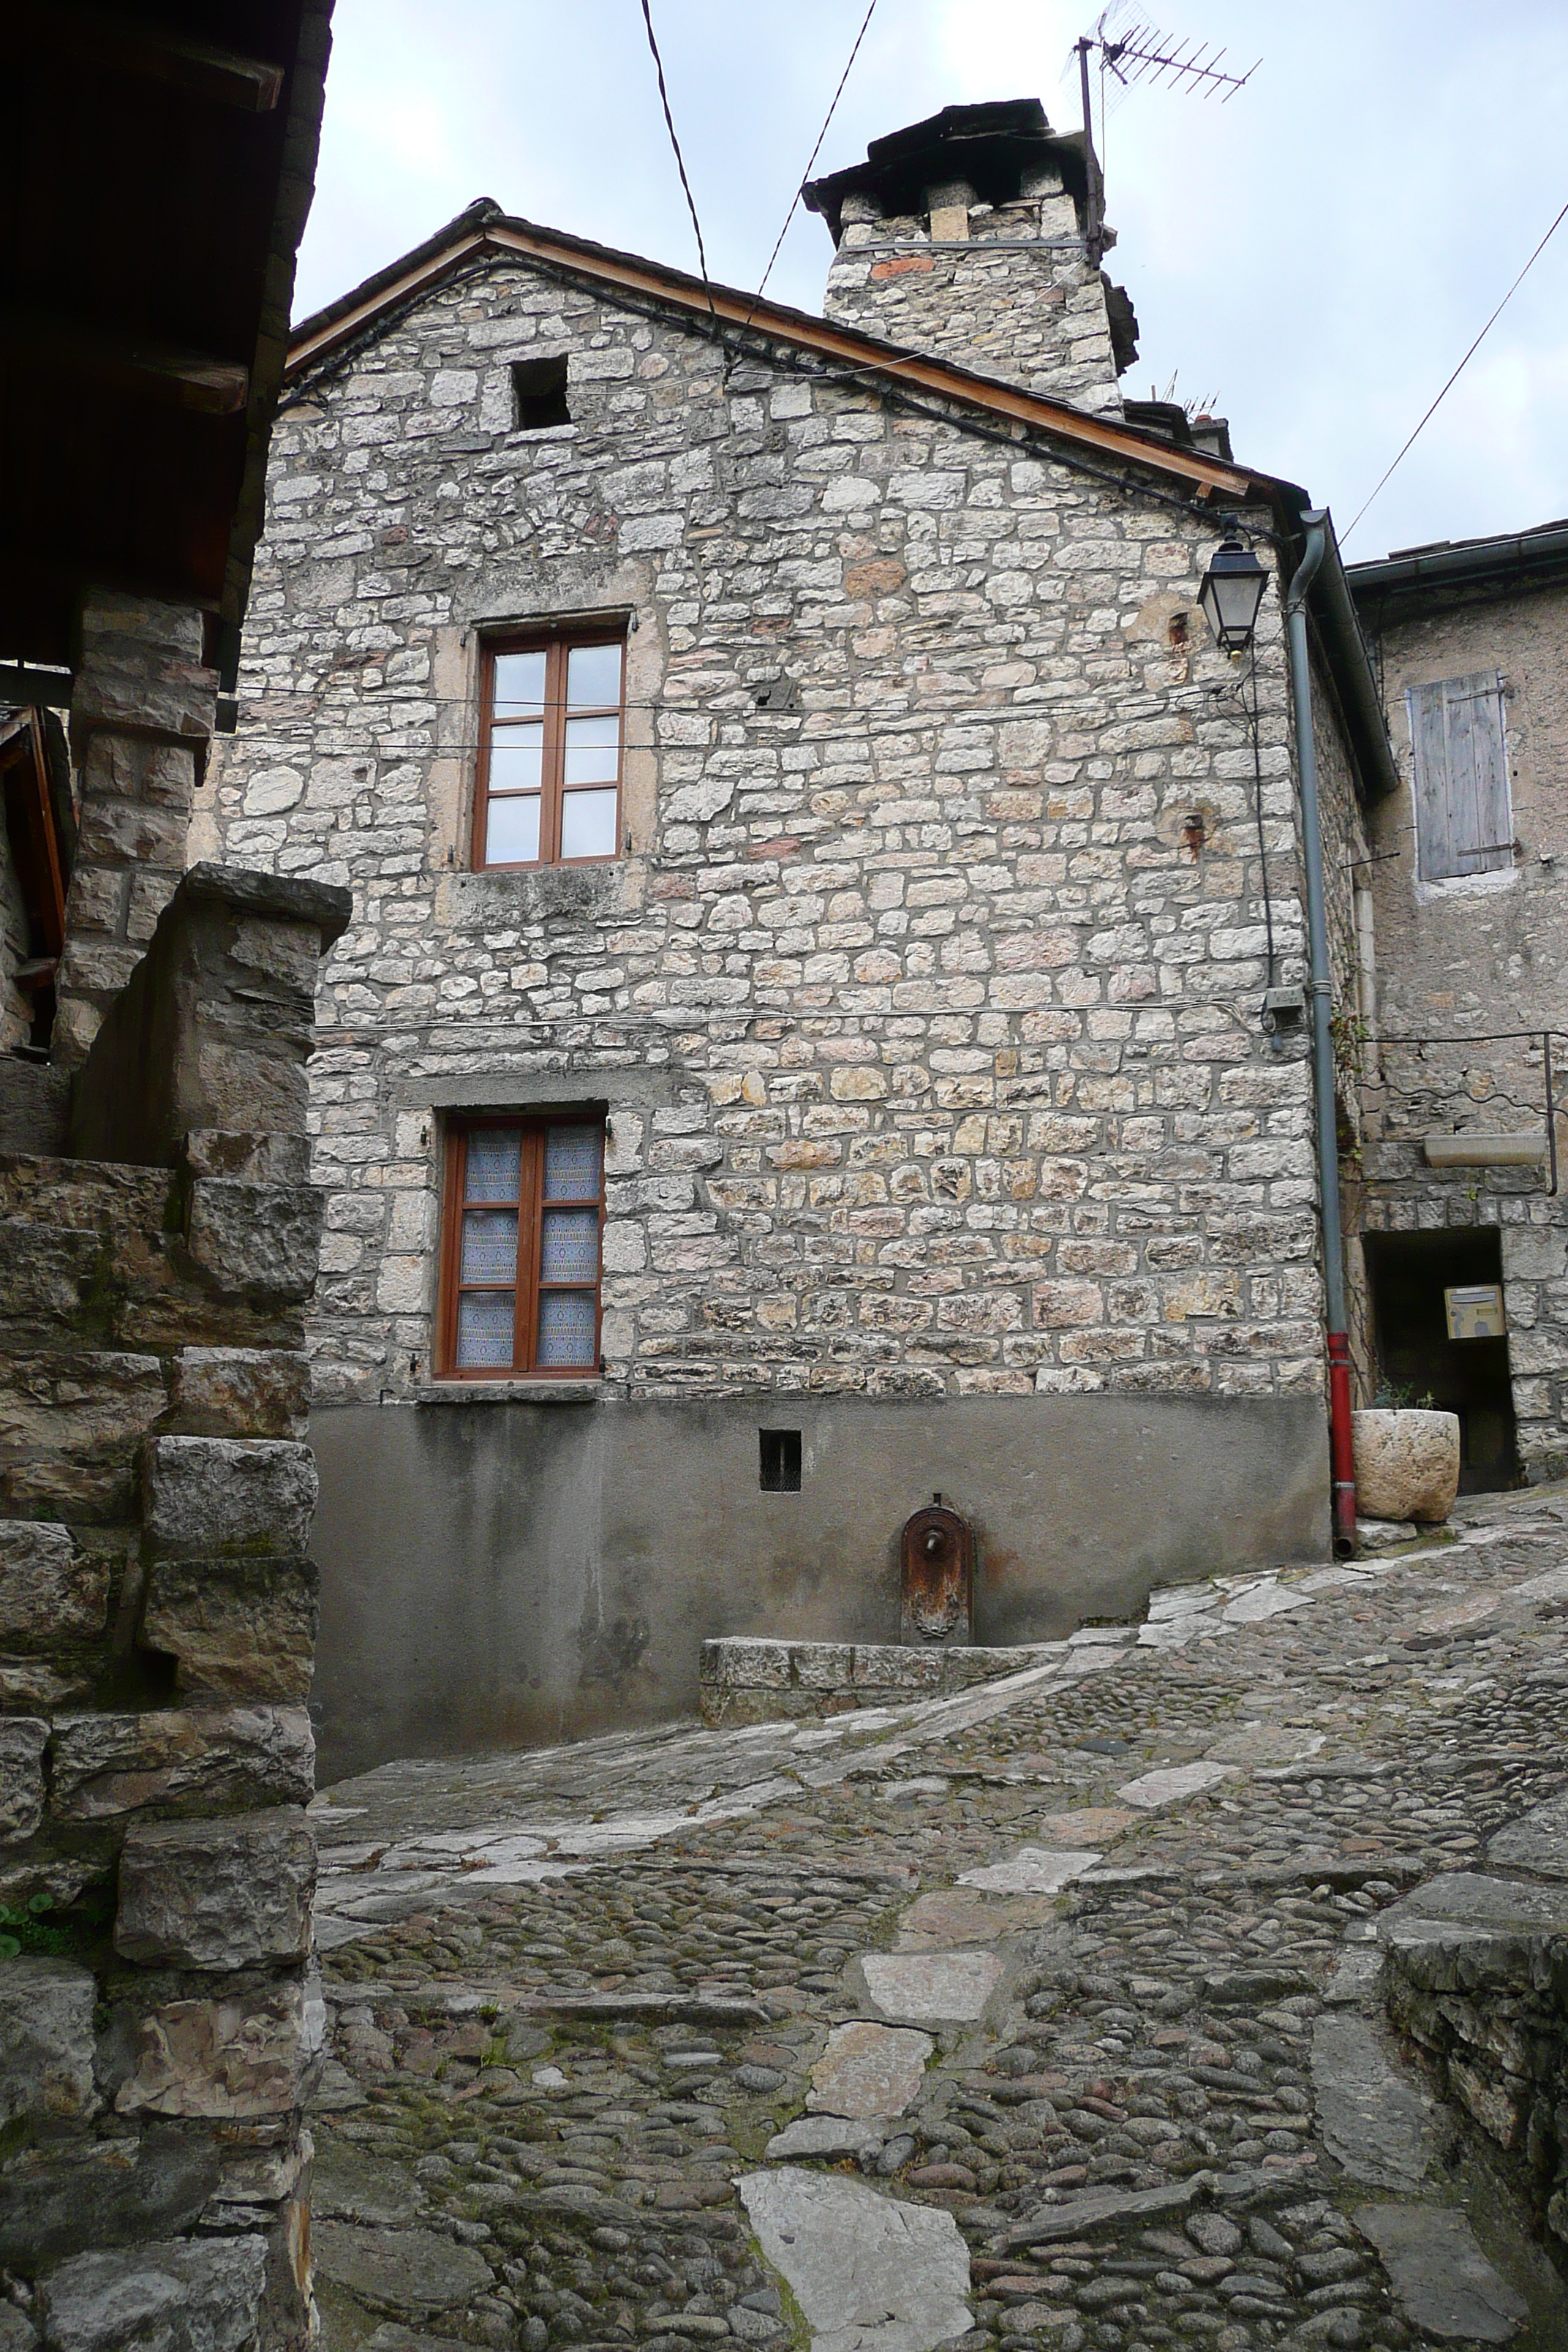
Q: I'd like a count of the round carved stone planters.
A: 1